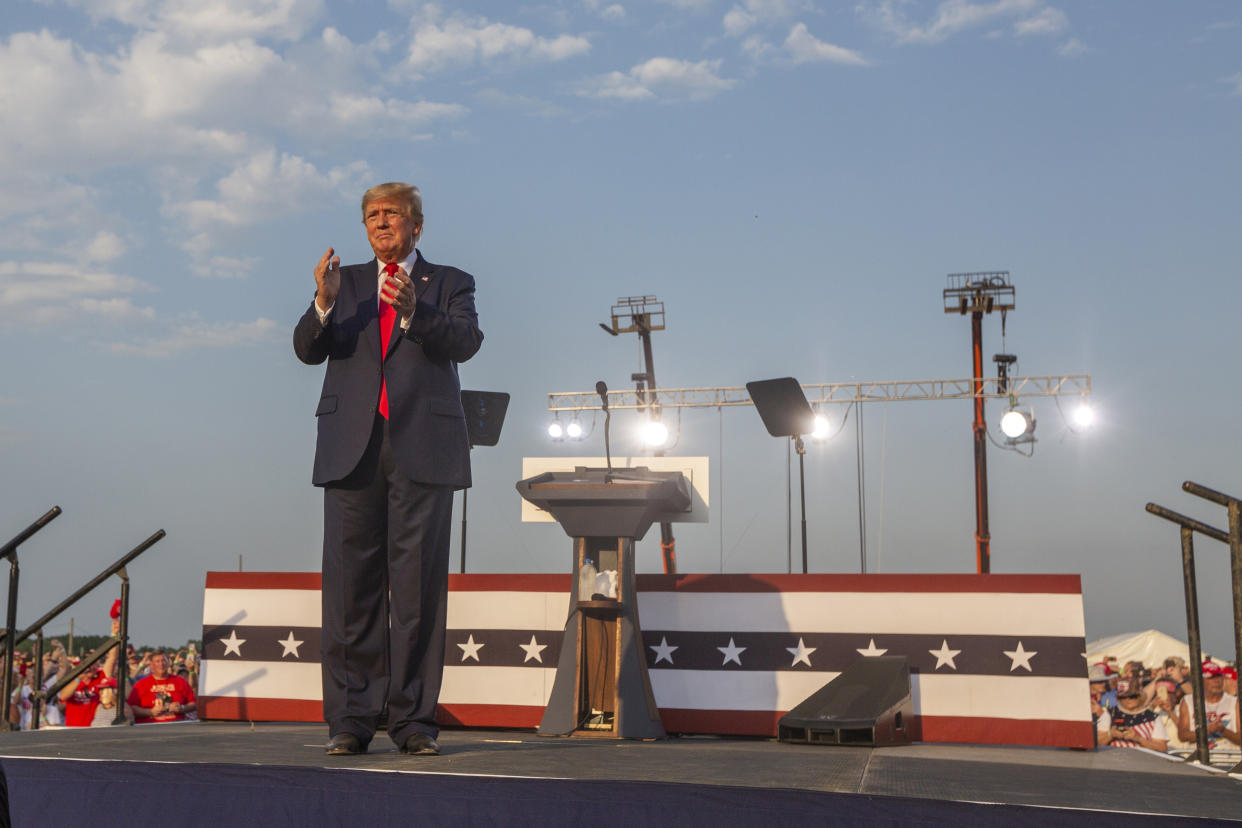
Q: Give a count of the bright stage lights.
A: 6